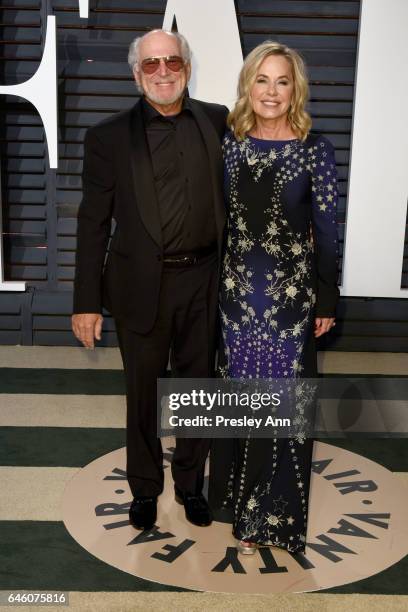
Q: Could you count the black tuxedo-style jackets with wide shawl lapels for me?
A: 1